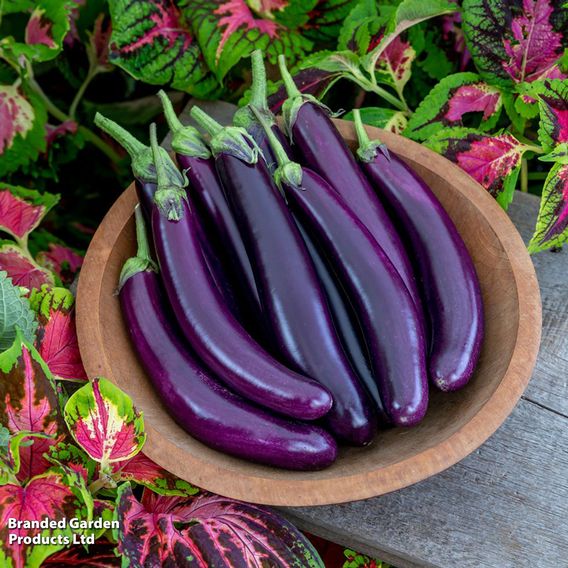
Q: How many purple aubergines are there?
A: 9